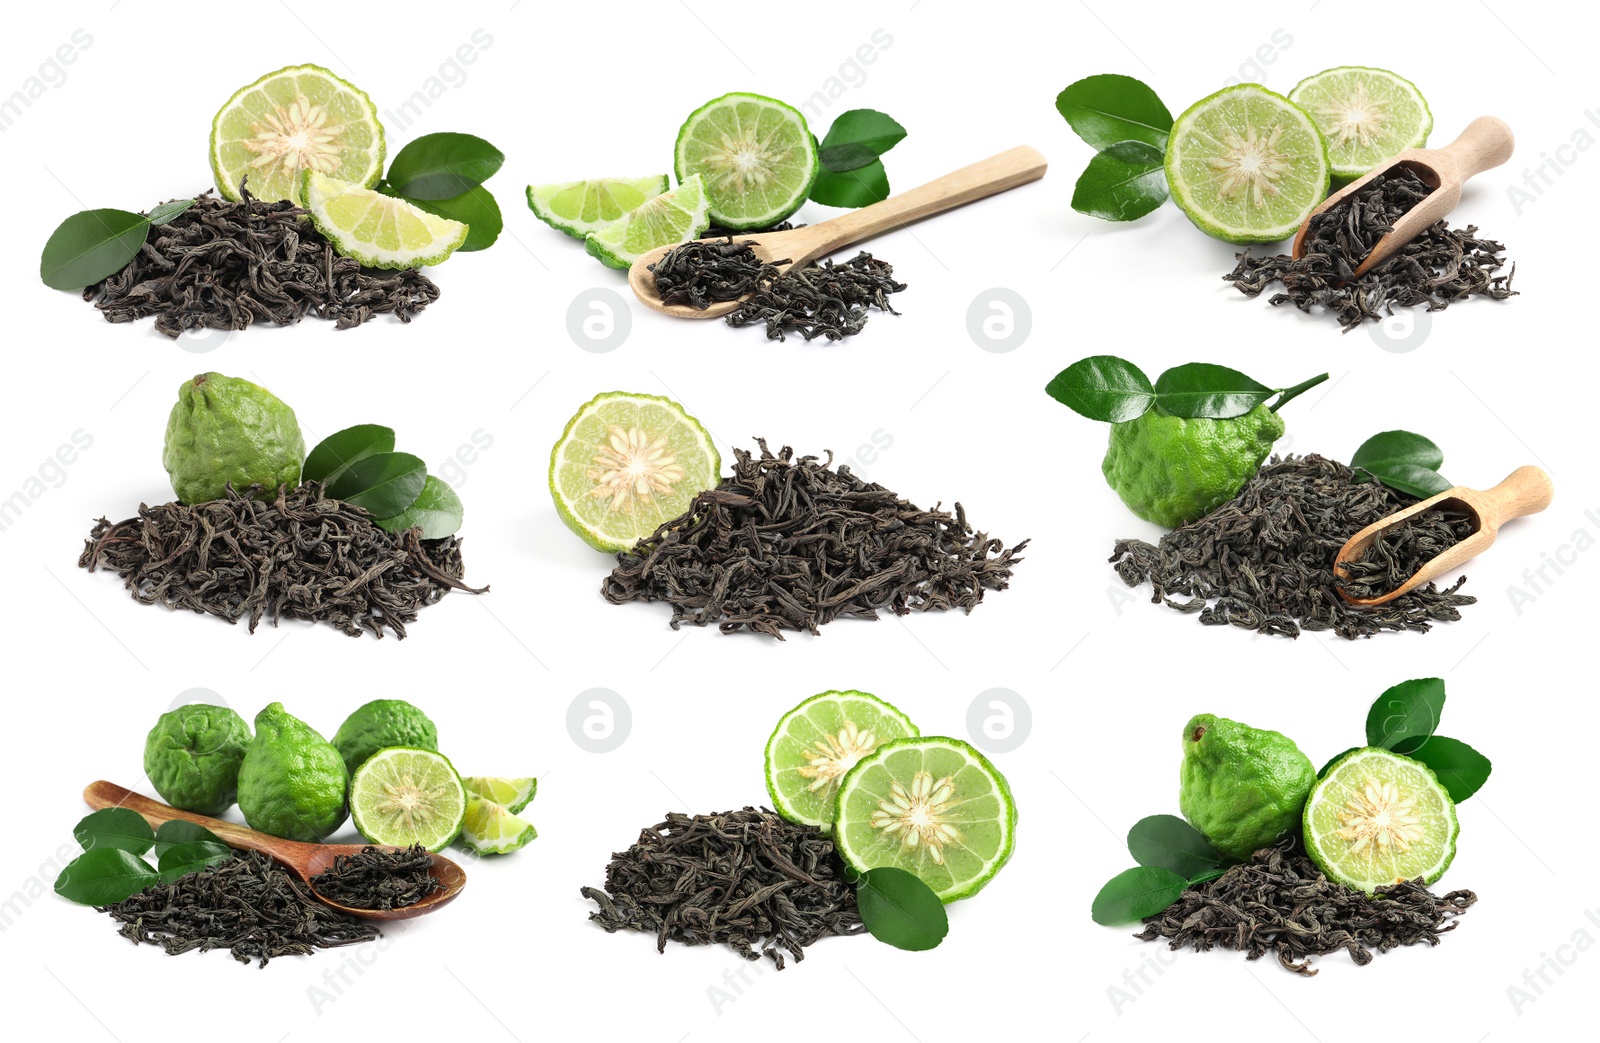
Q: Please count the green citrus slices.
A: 14